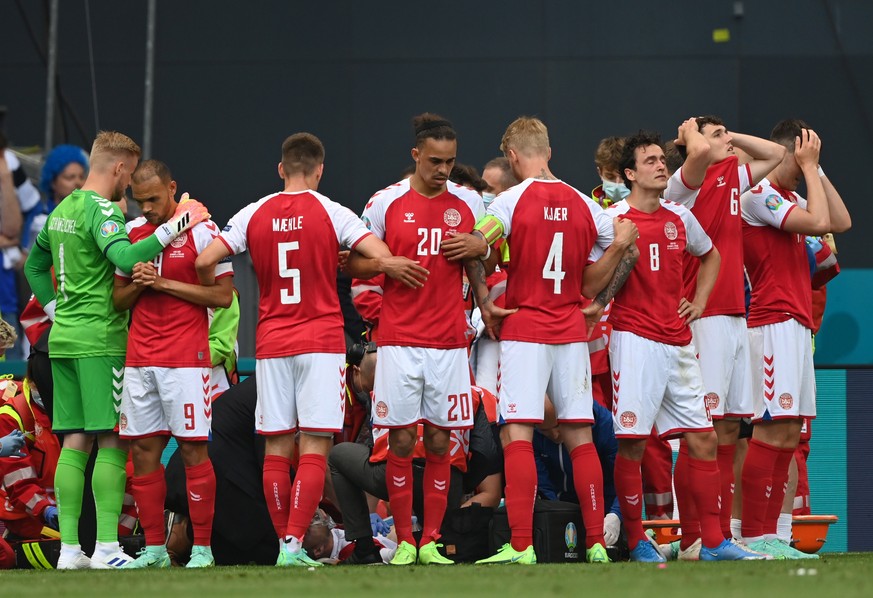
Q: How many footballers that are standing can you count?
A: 8